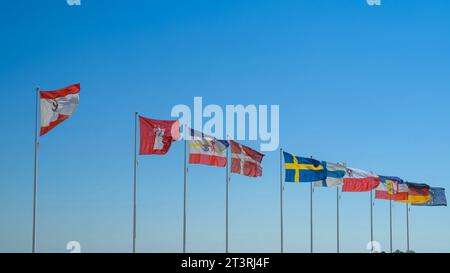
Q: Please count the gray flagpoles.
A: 10